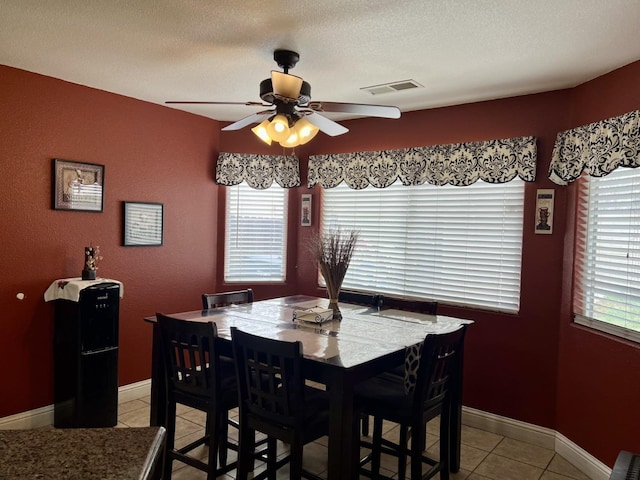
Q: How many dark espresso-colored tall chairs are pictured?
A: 6